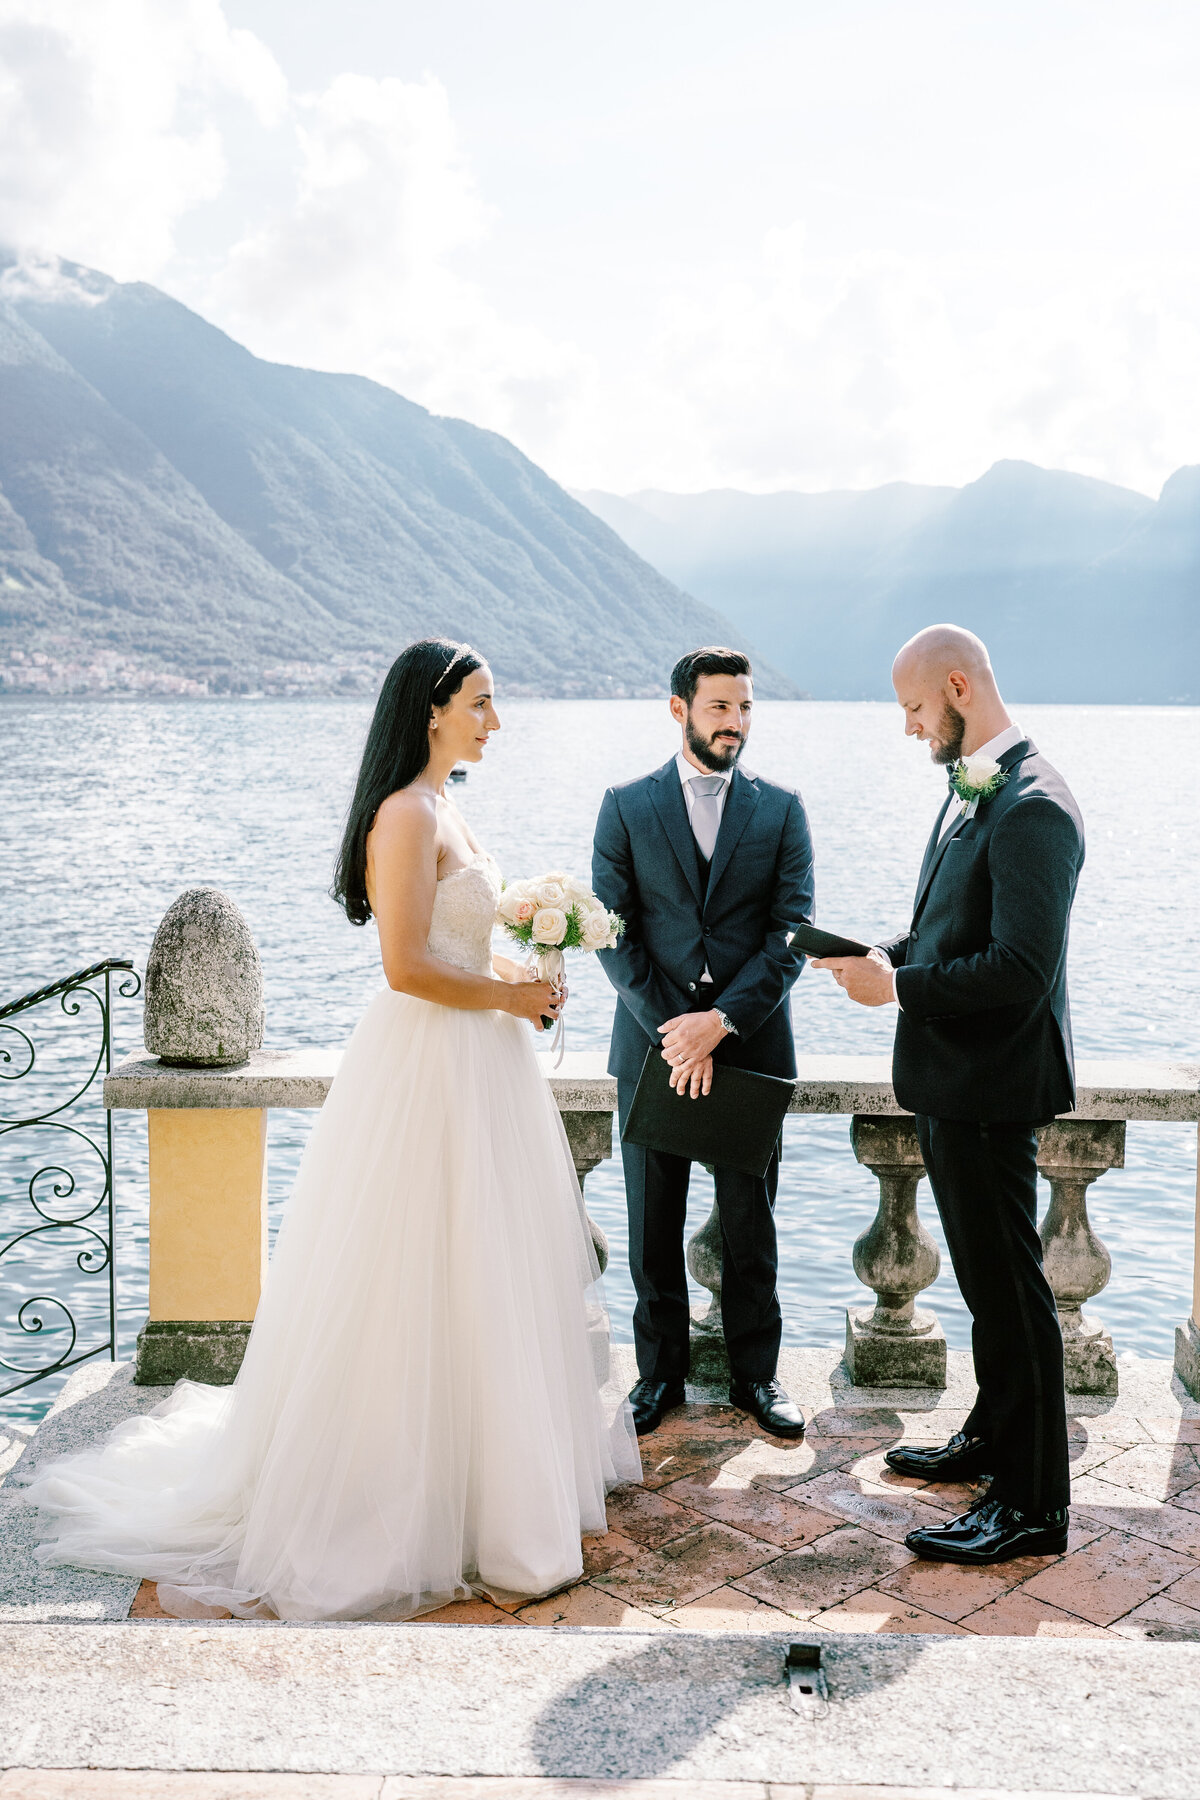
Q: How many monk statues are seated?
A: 0